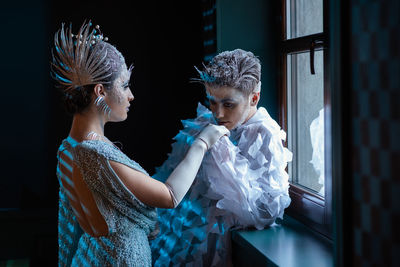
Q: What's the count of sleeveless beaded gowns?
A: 1